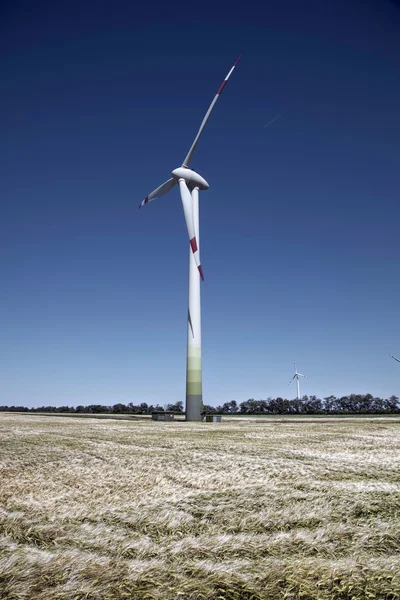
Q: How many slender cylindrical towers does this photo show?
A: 2